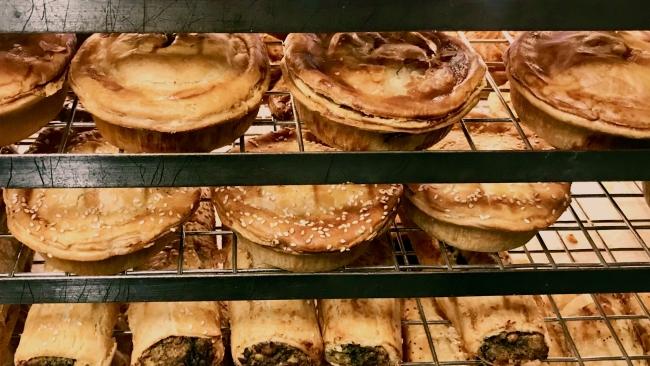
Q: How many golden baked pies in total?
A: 7